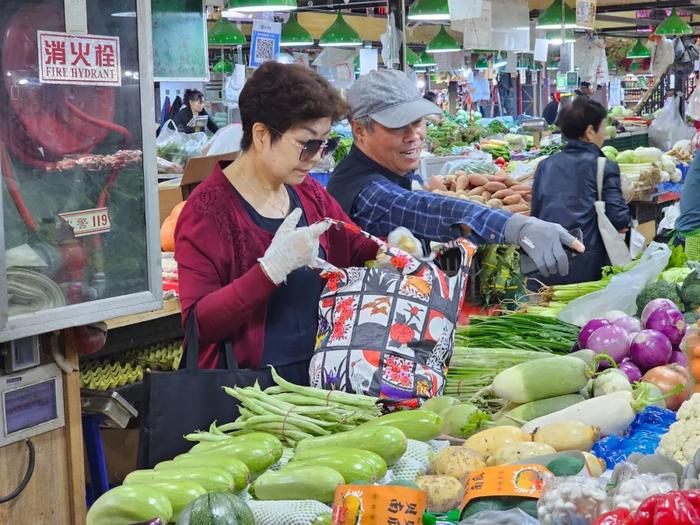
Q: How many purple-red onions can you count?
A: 8